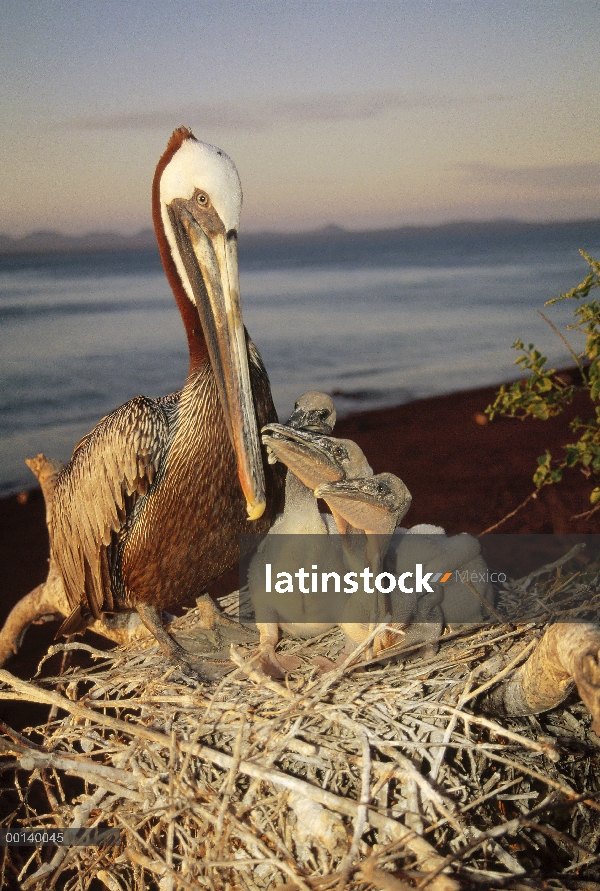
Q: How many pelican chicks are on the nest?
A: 3